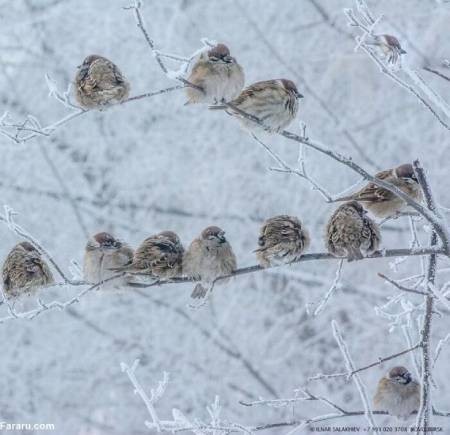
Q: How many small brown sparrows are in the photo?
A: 12